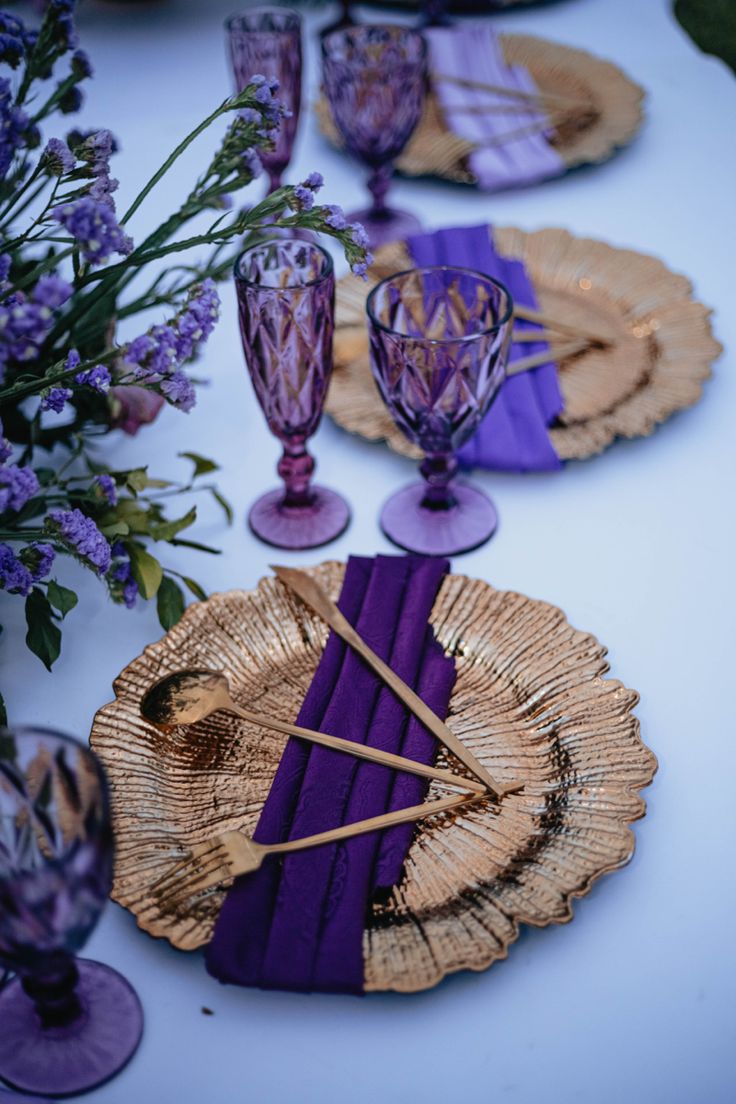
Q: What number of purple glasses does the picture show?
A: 5